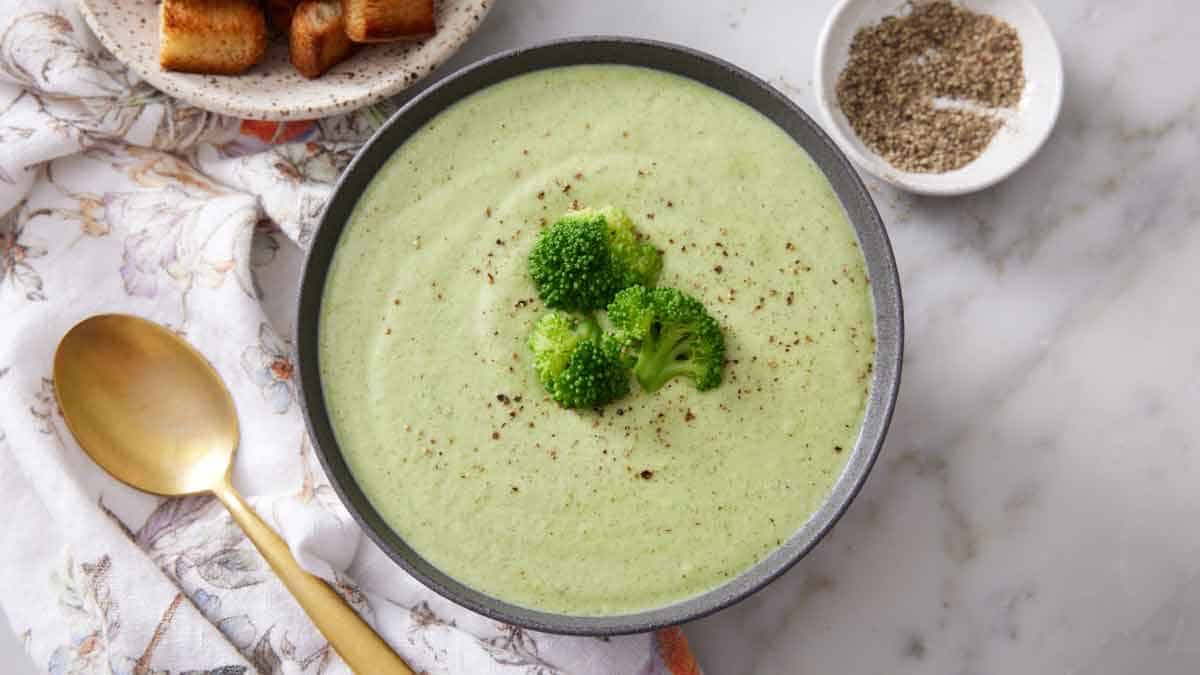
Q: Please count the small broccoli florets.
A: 3